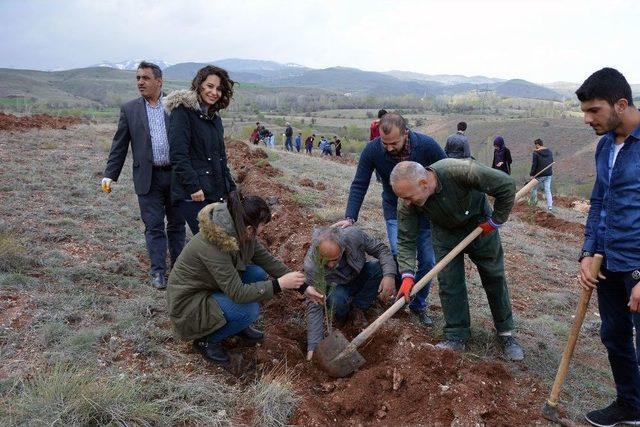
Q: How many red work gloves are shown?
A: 2